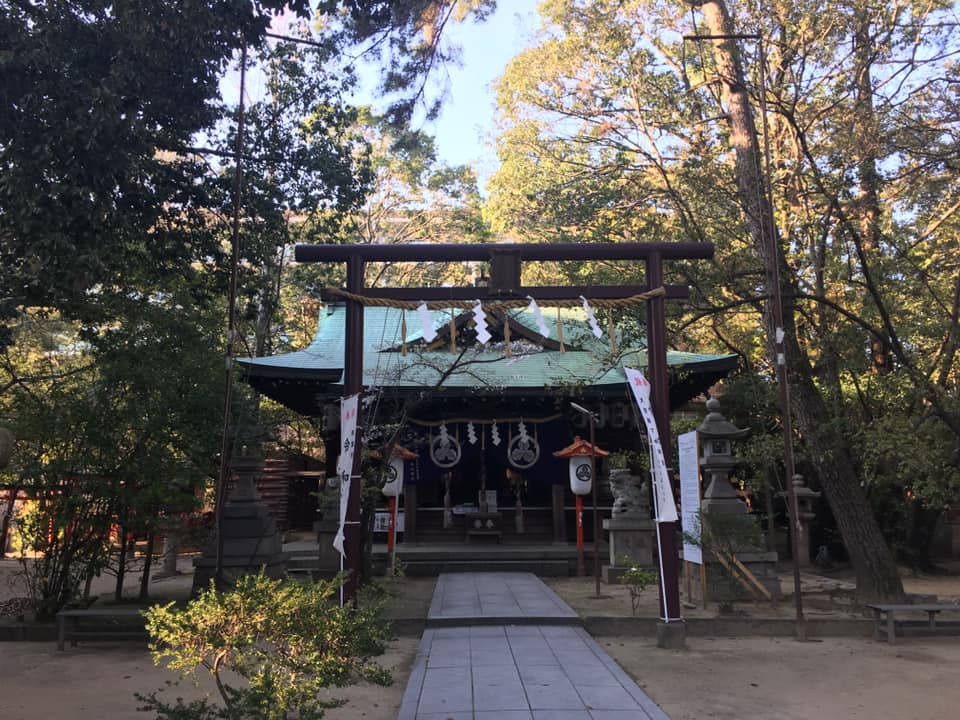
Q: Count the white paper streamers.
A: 8